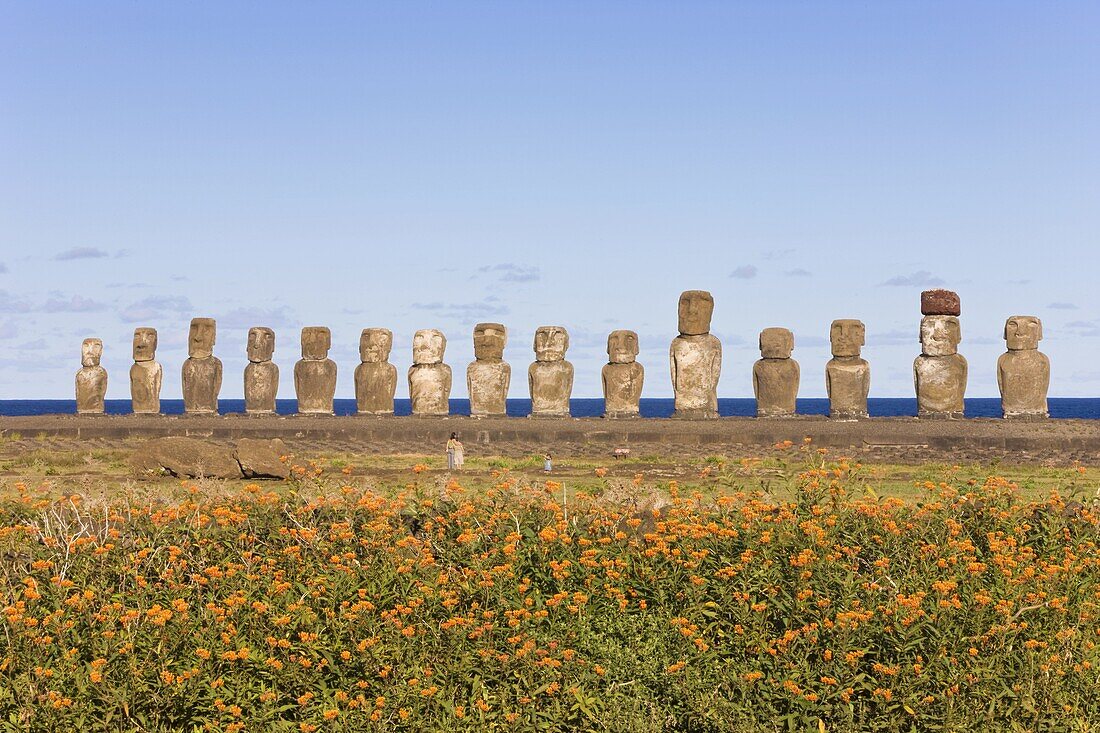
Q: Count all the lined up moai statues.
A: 15